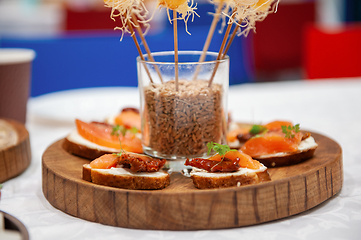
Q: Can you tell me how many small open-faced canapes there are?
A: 6